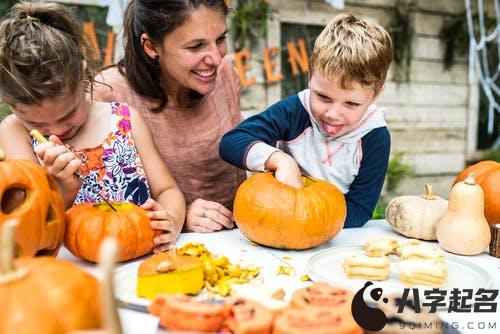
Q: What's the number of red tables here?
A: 0